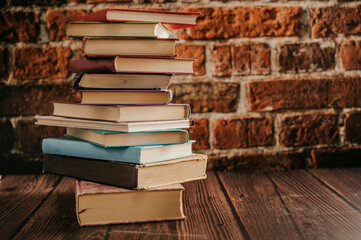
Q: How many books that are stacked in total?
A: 12